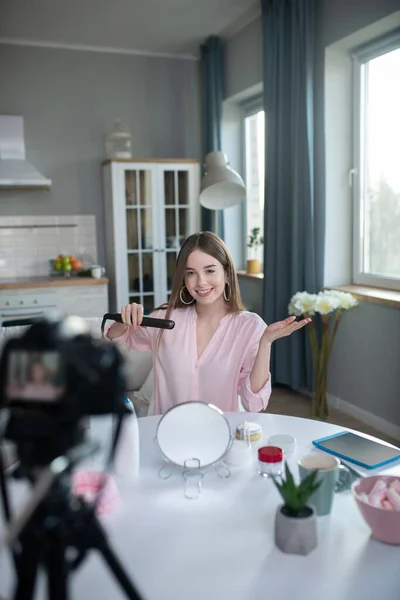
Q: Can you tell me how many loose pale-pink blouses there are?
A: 1